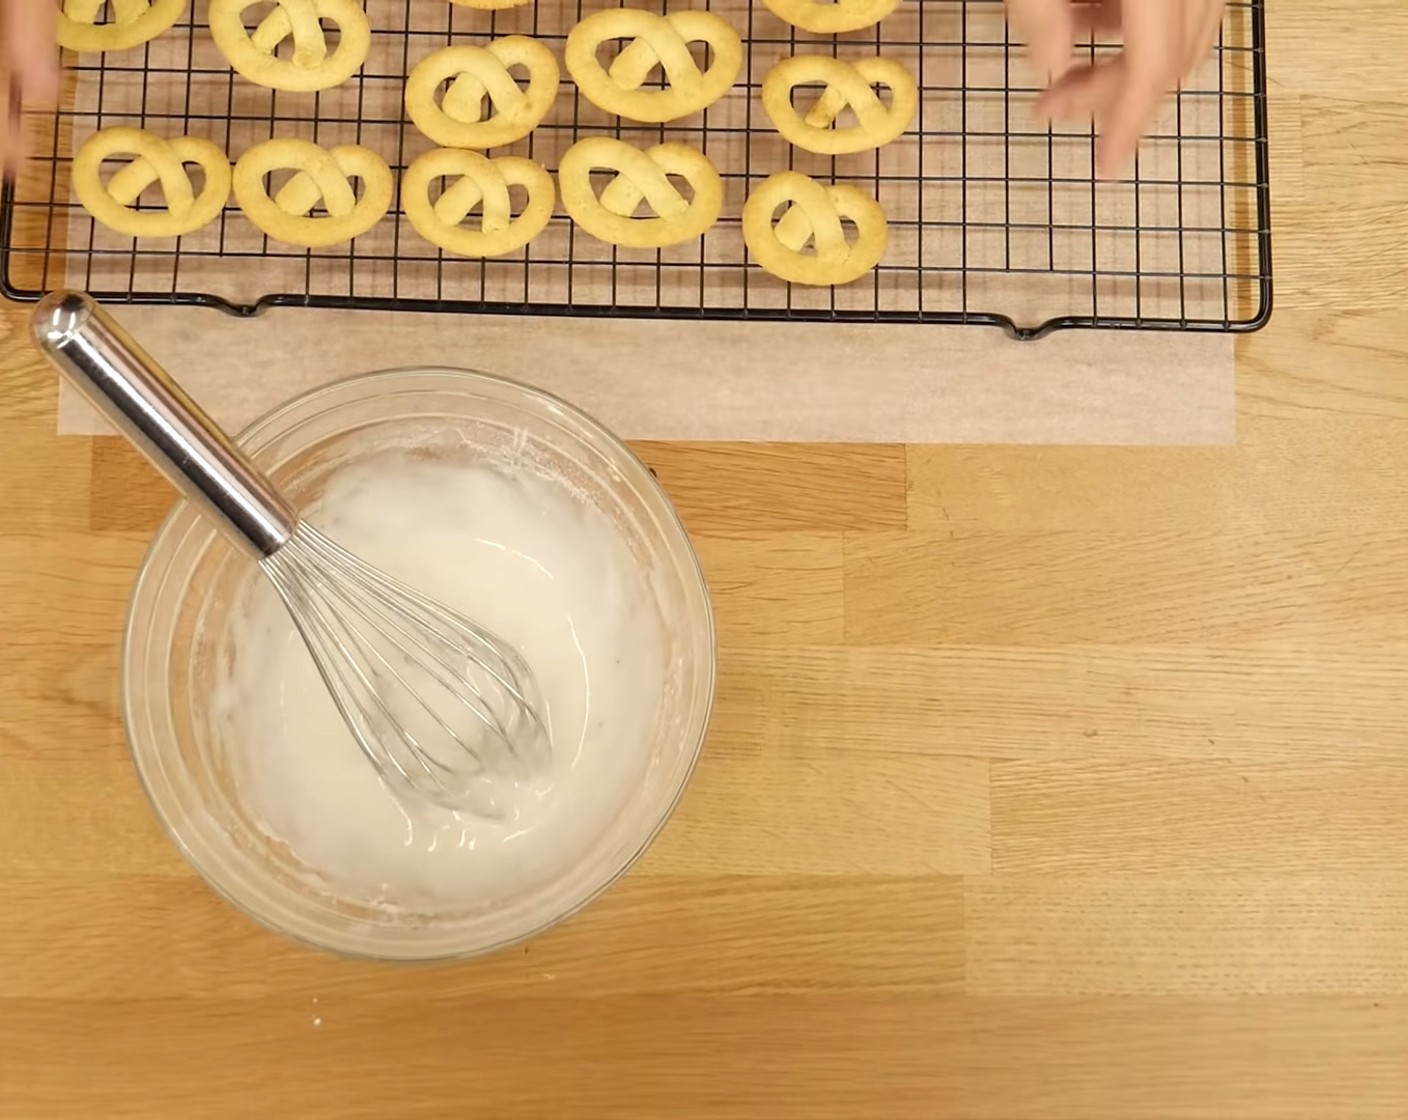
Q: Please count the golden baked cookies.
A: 12